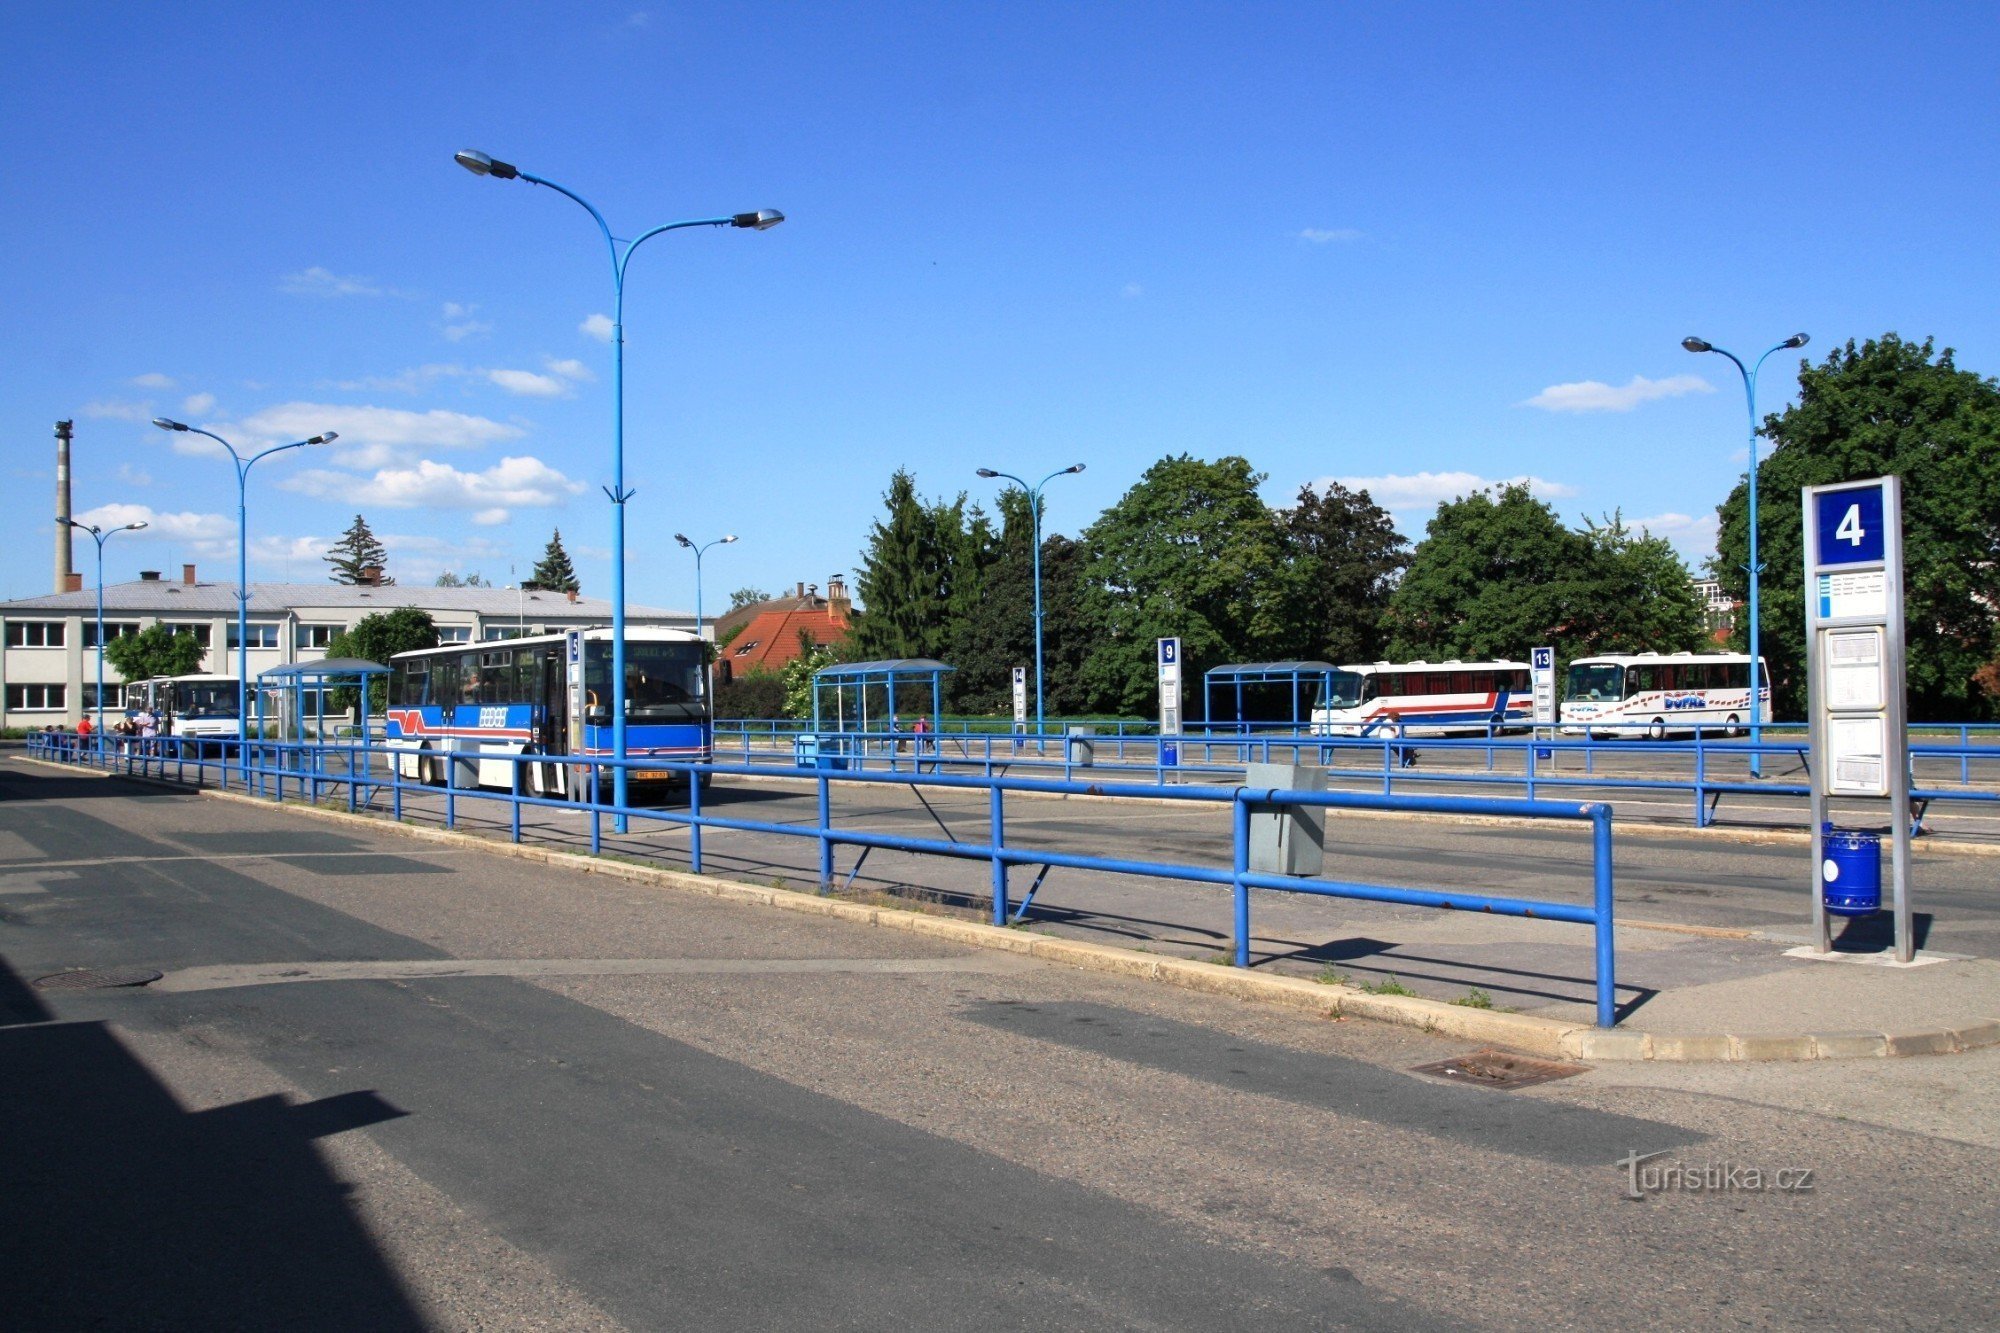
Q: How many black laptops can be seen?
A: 0